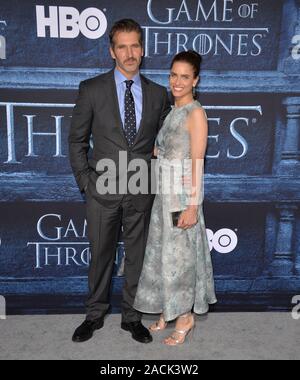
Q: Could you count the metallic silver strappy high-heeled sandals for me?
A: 2